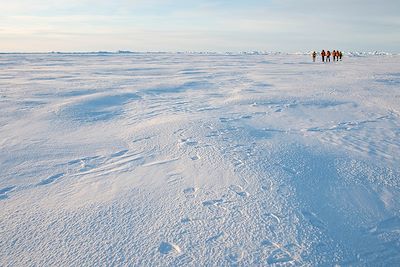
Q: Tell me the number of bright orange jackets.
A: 4